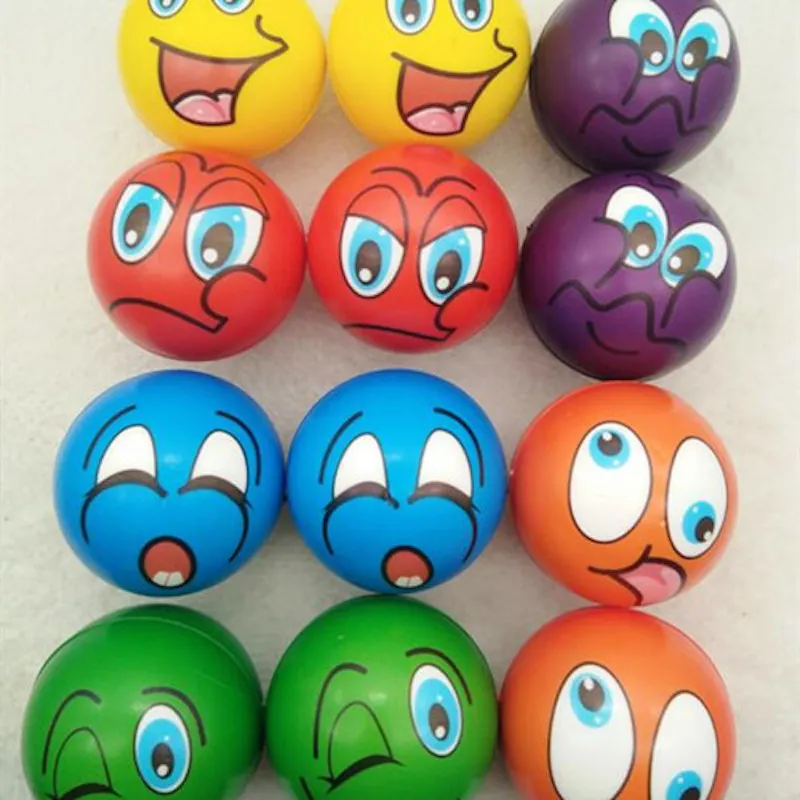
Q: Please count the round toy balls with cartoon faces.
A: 12